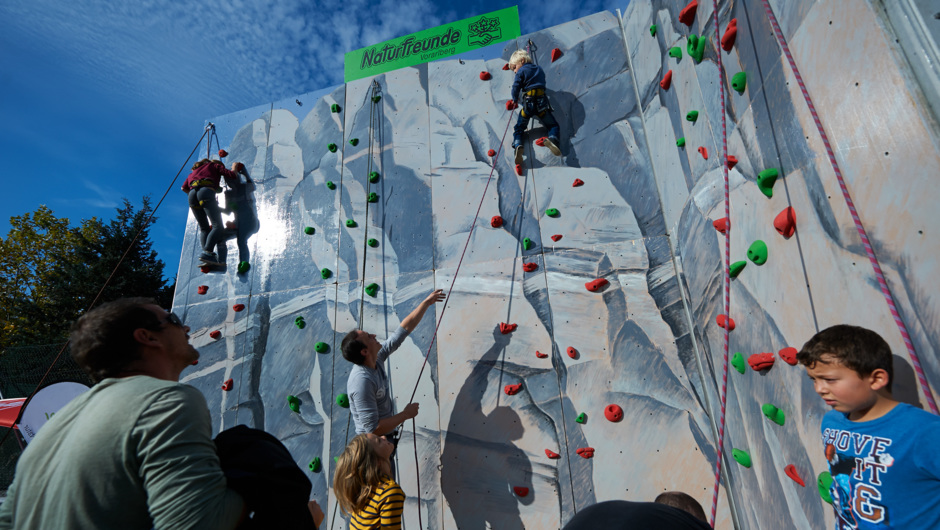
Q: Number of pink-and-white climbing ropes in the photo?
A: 2